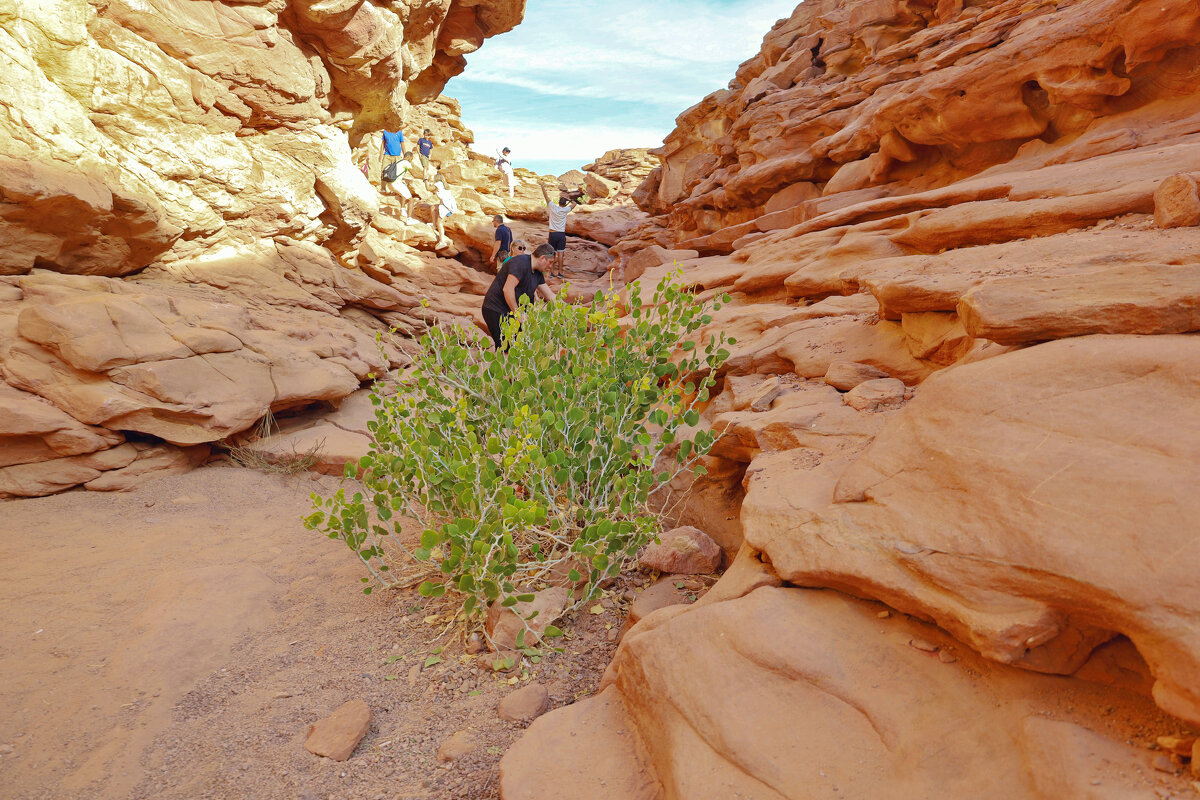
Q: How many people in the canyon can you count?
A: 9